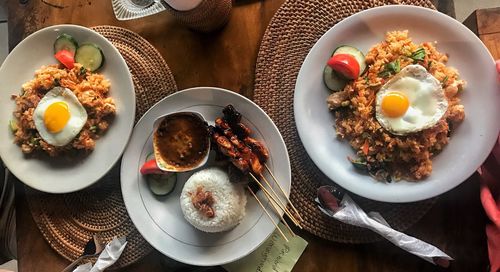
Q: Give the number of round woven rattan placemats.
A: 2